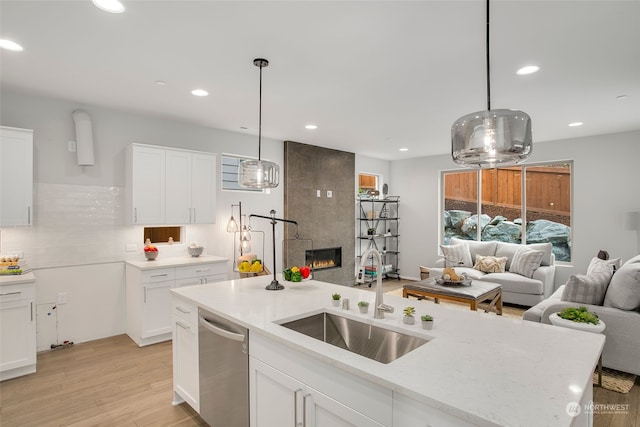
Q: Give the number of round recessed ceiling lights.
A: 7